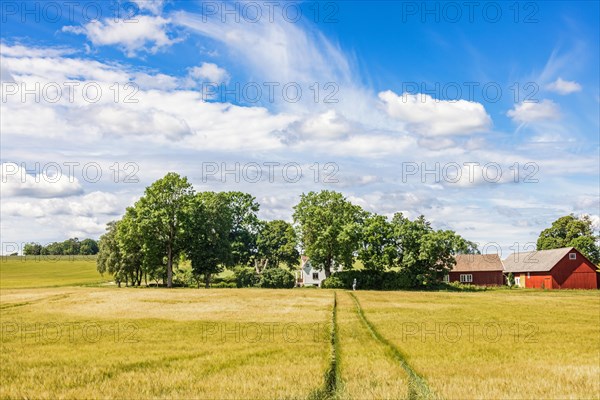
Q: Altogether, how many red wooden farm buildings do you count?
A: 2